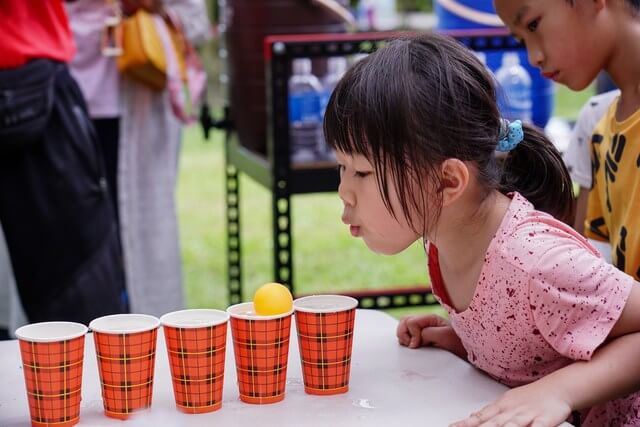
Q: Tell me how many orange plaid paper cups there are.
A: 5